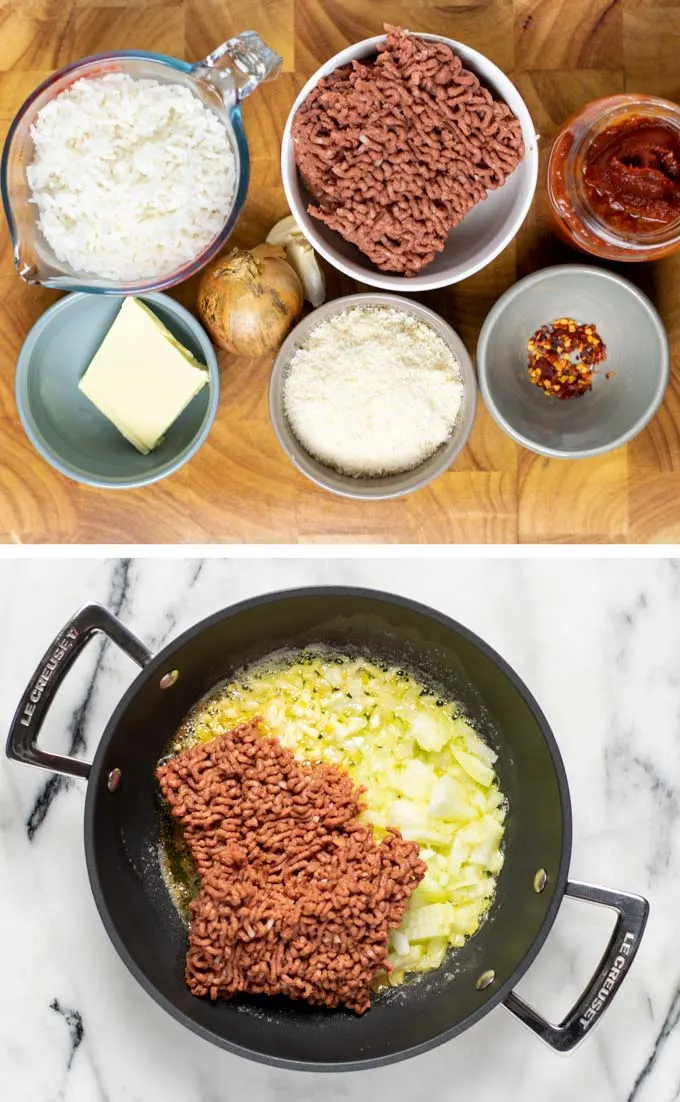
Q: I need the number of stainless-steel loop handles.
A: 2